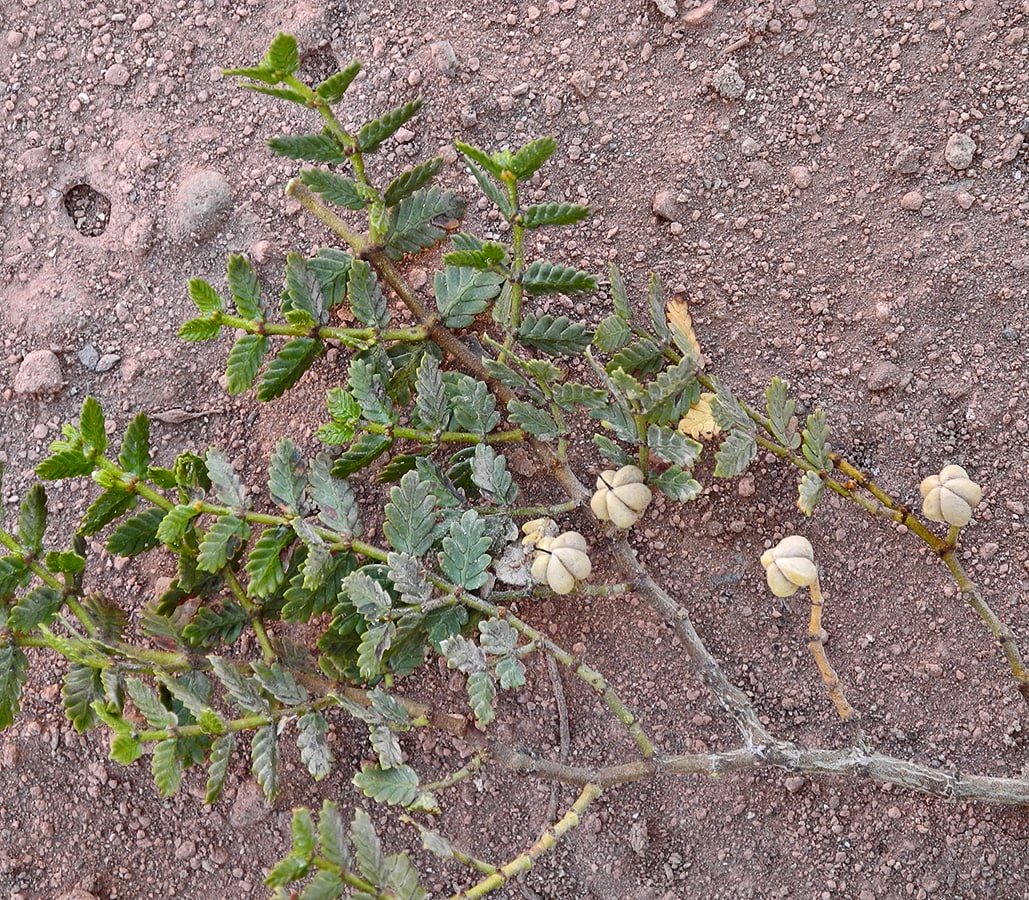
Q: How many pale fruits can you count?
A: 4